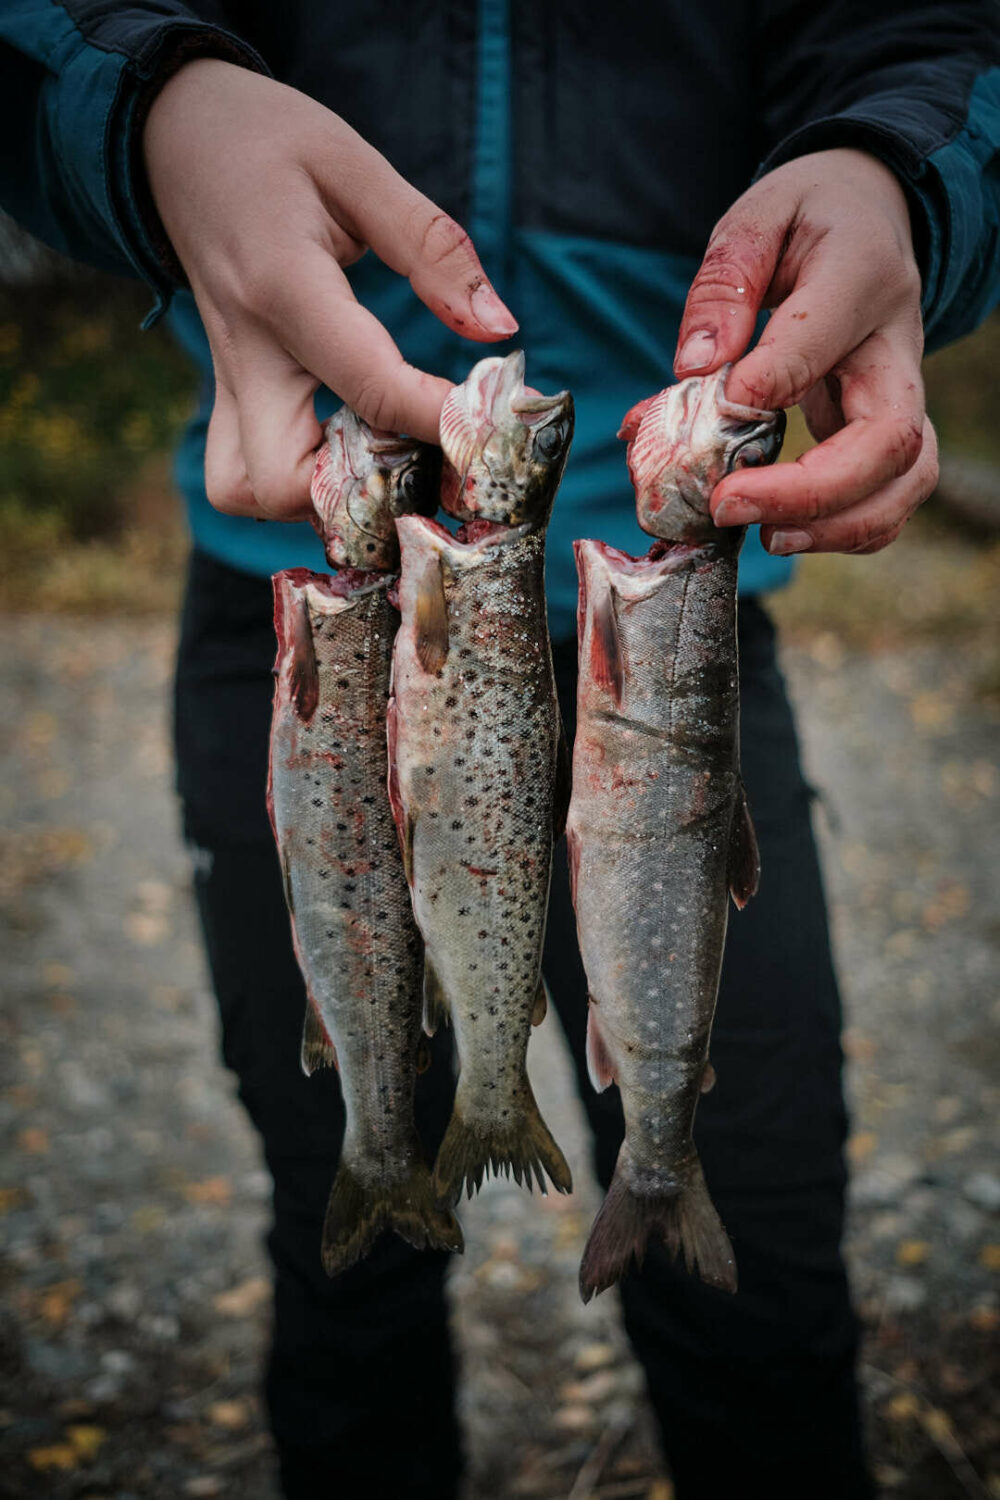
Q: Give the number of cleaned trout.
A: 3